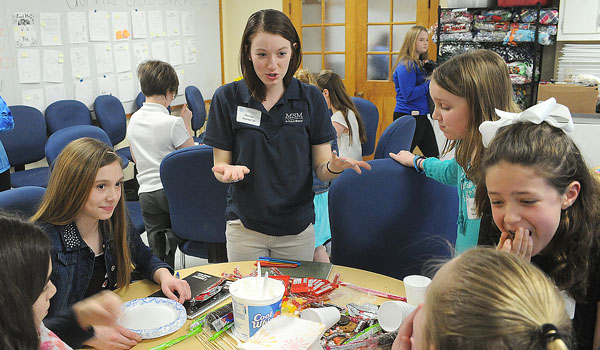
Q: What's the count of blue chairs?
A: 11